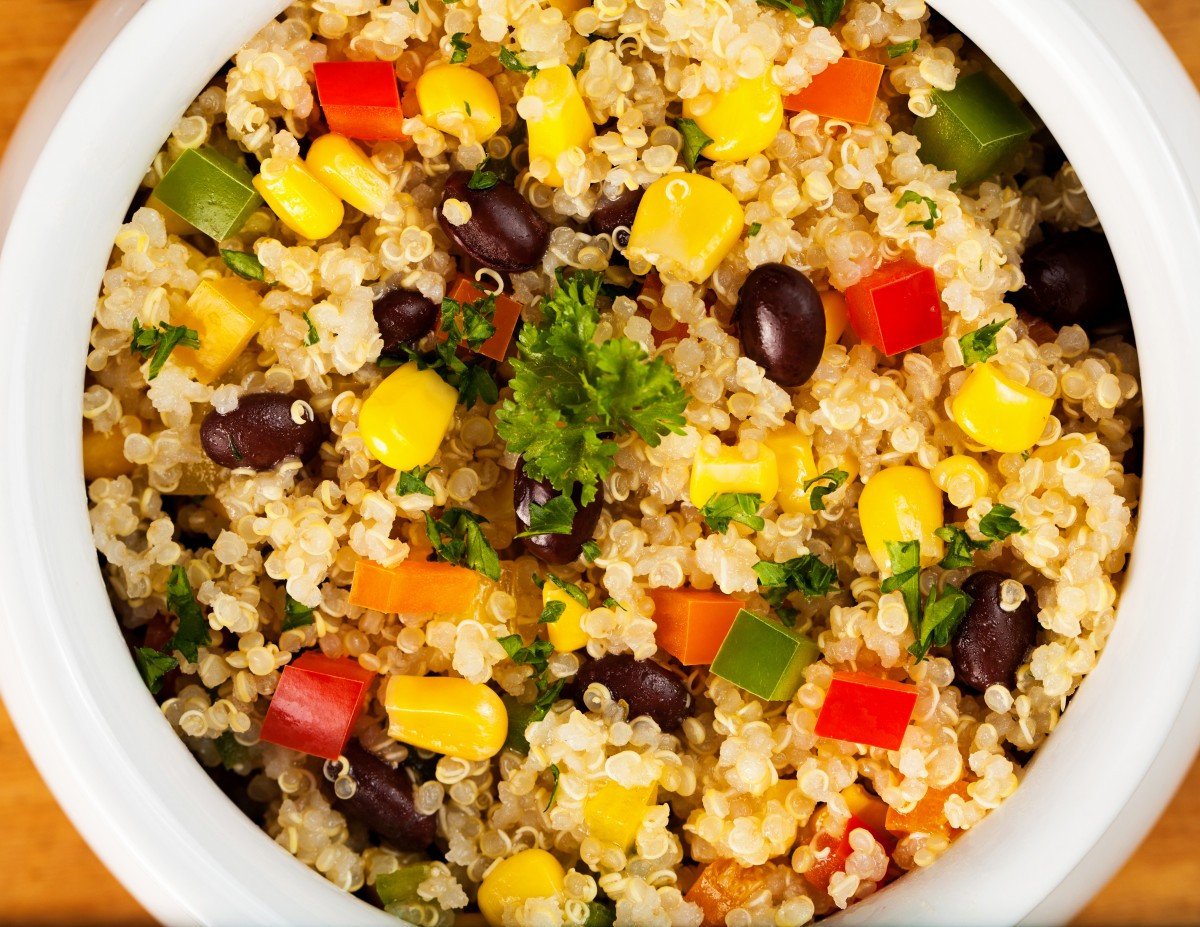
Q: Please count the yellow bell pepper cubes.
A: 2